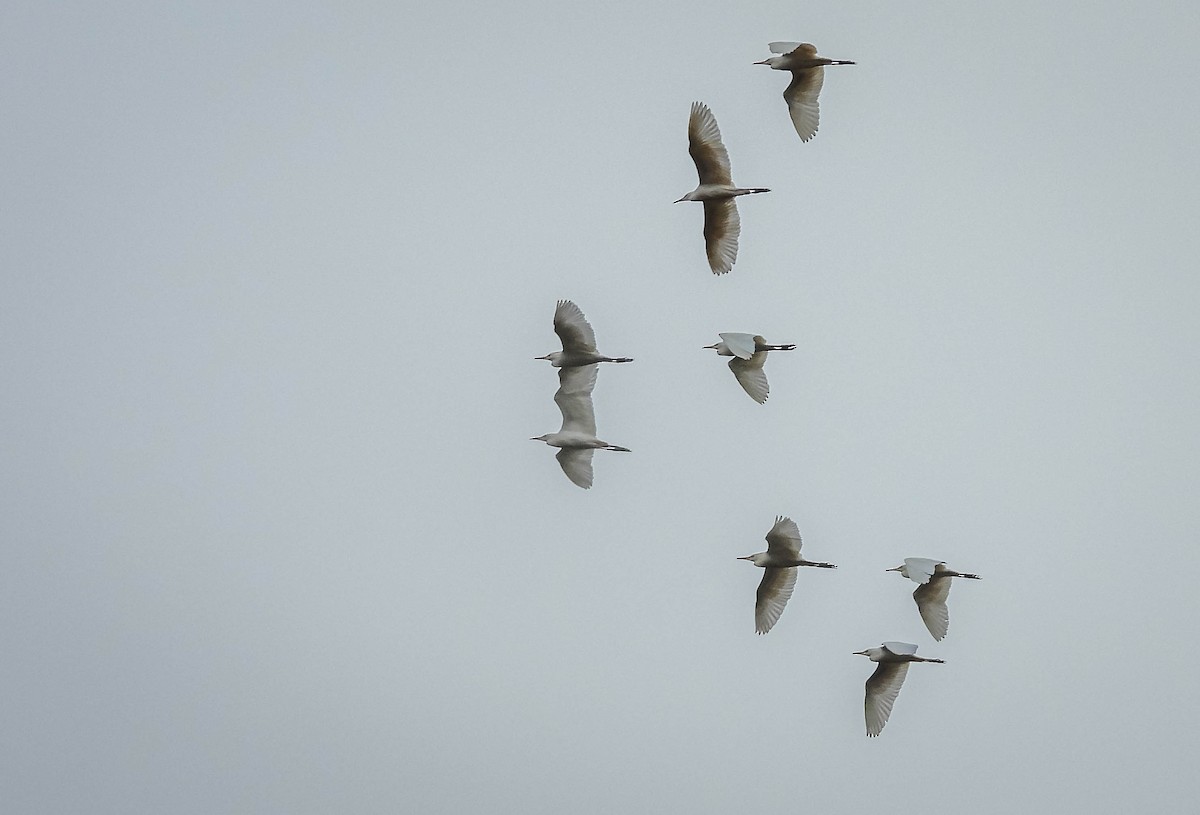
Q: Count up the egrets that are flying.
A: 8